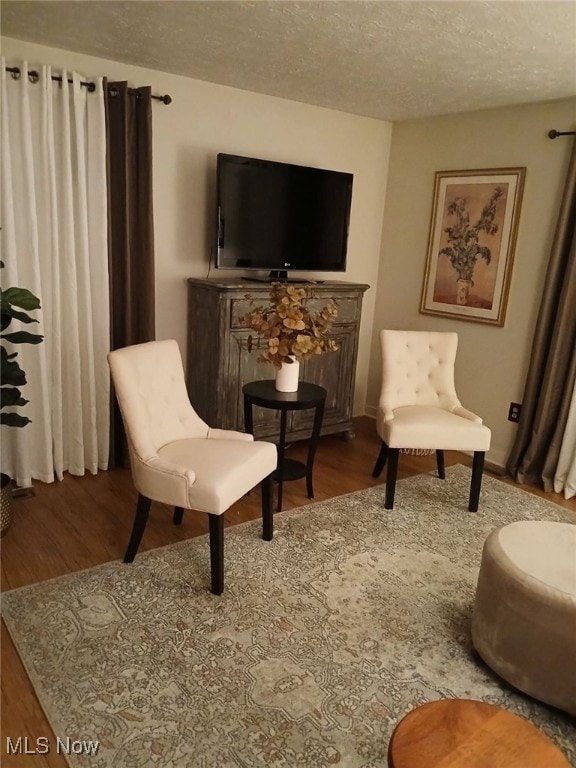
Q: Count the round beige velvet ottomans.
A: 1